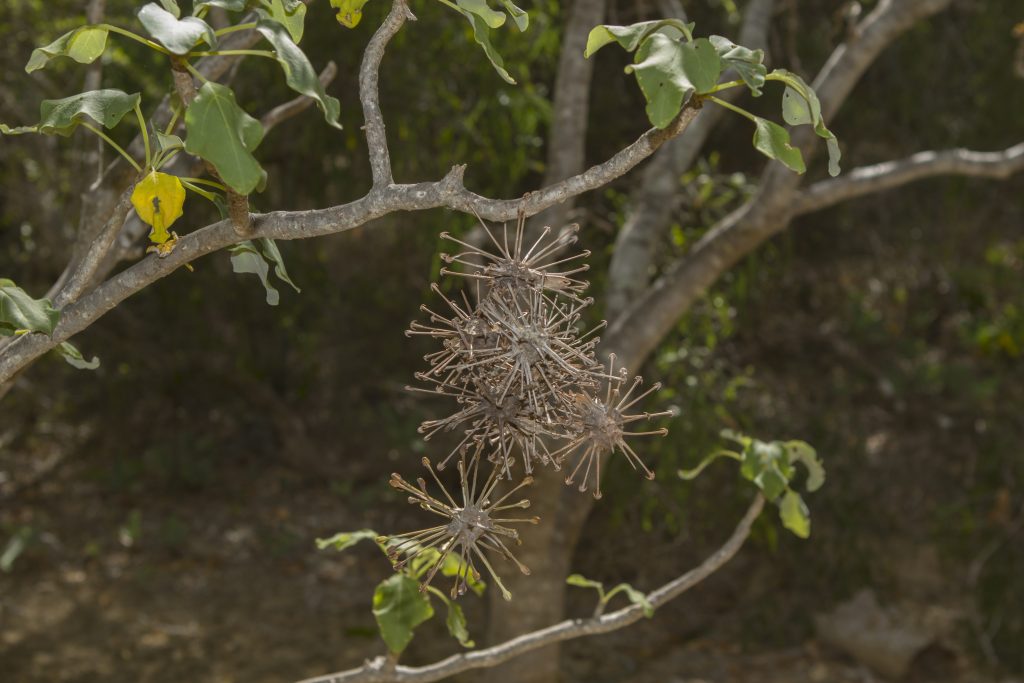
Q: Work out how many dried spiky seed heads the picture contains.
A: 6